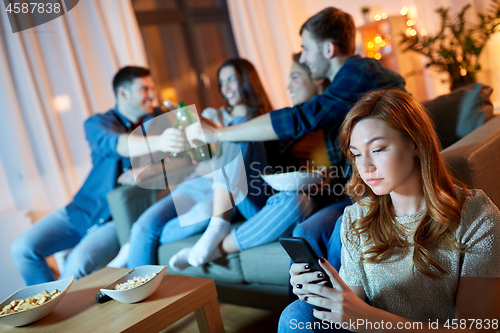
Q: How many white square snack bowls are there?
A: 3